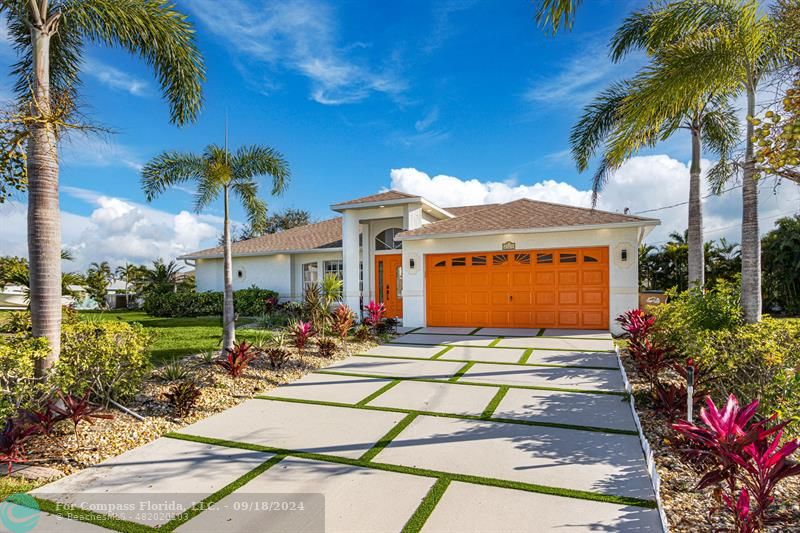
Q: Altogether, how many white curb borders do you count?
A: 1